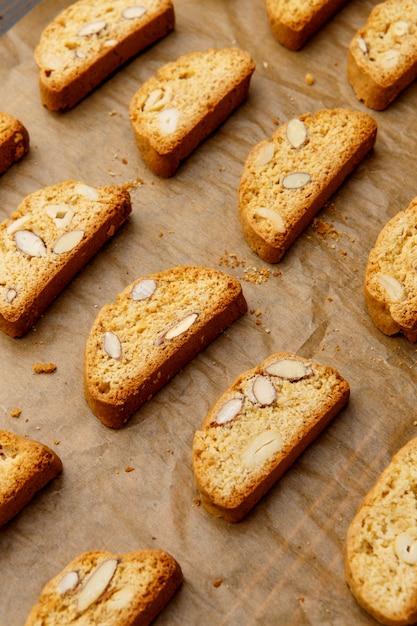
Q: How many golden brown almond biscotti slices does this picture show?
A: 13